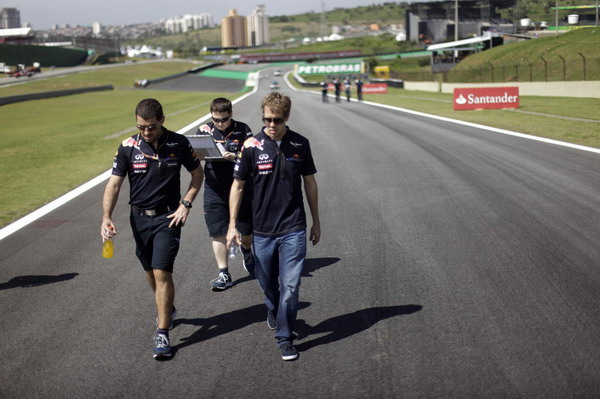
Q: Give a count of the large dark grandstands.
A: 1